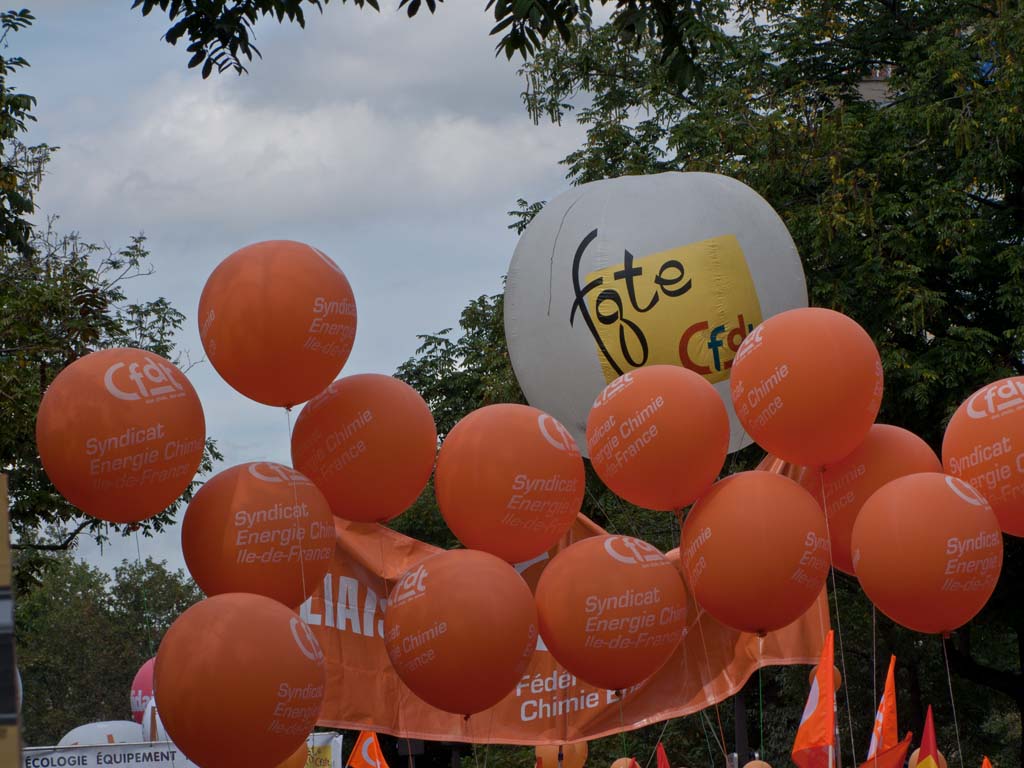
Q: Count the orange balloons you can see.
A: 14